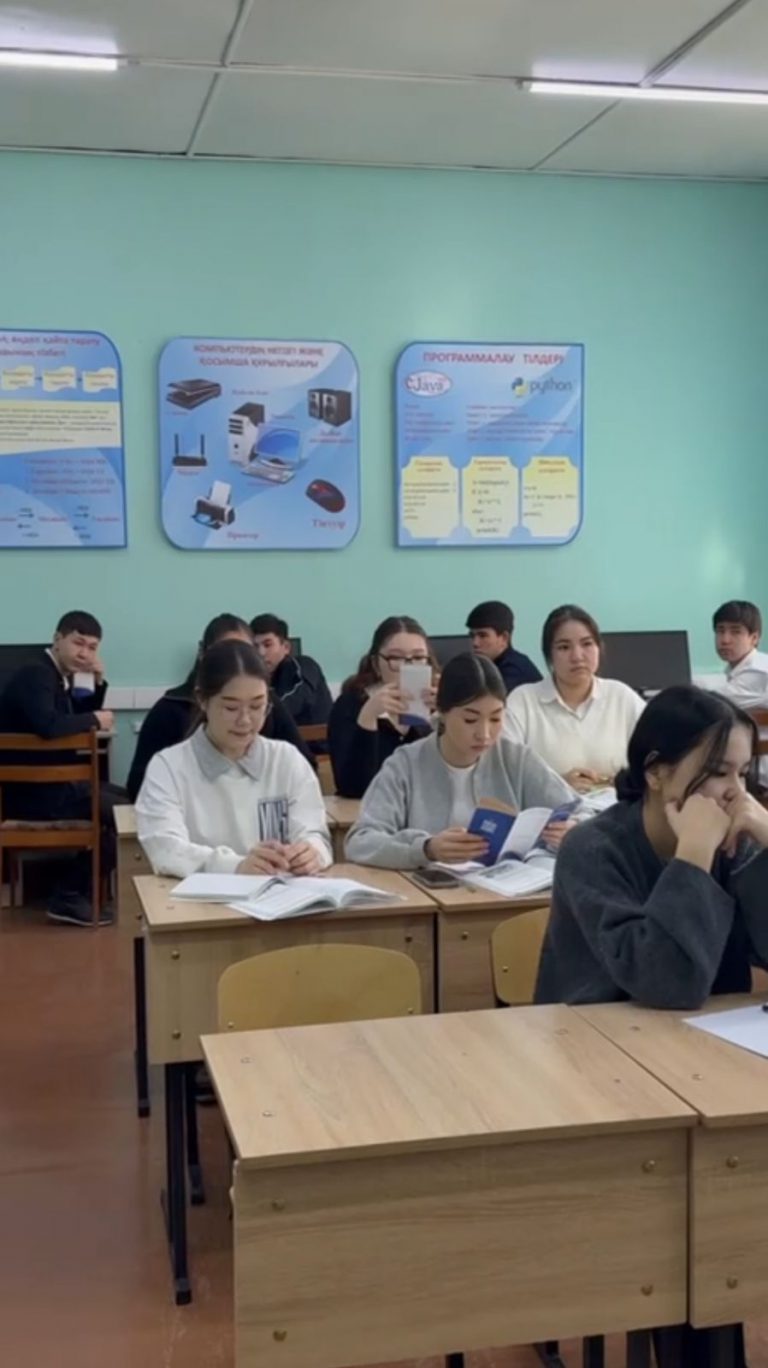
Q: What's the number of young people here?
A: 10